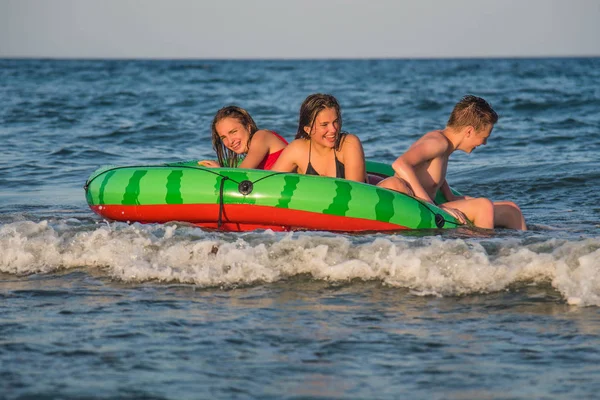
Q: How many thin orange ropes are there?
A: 0